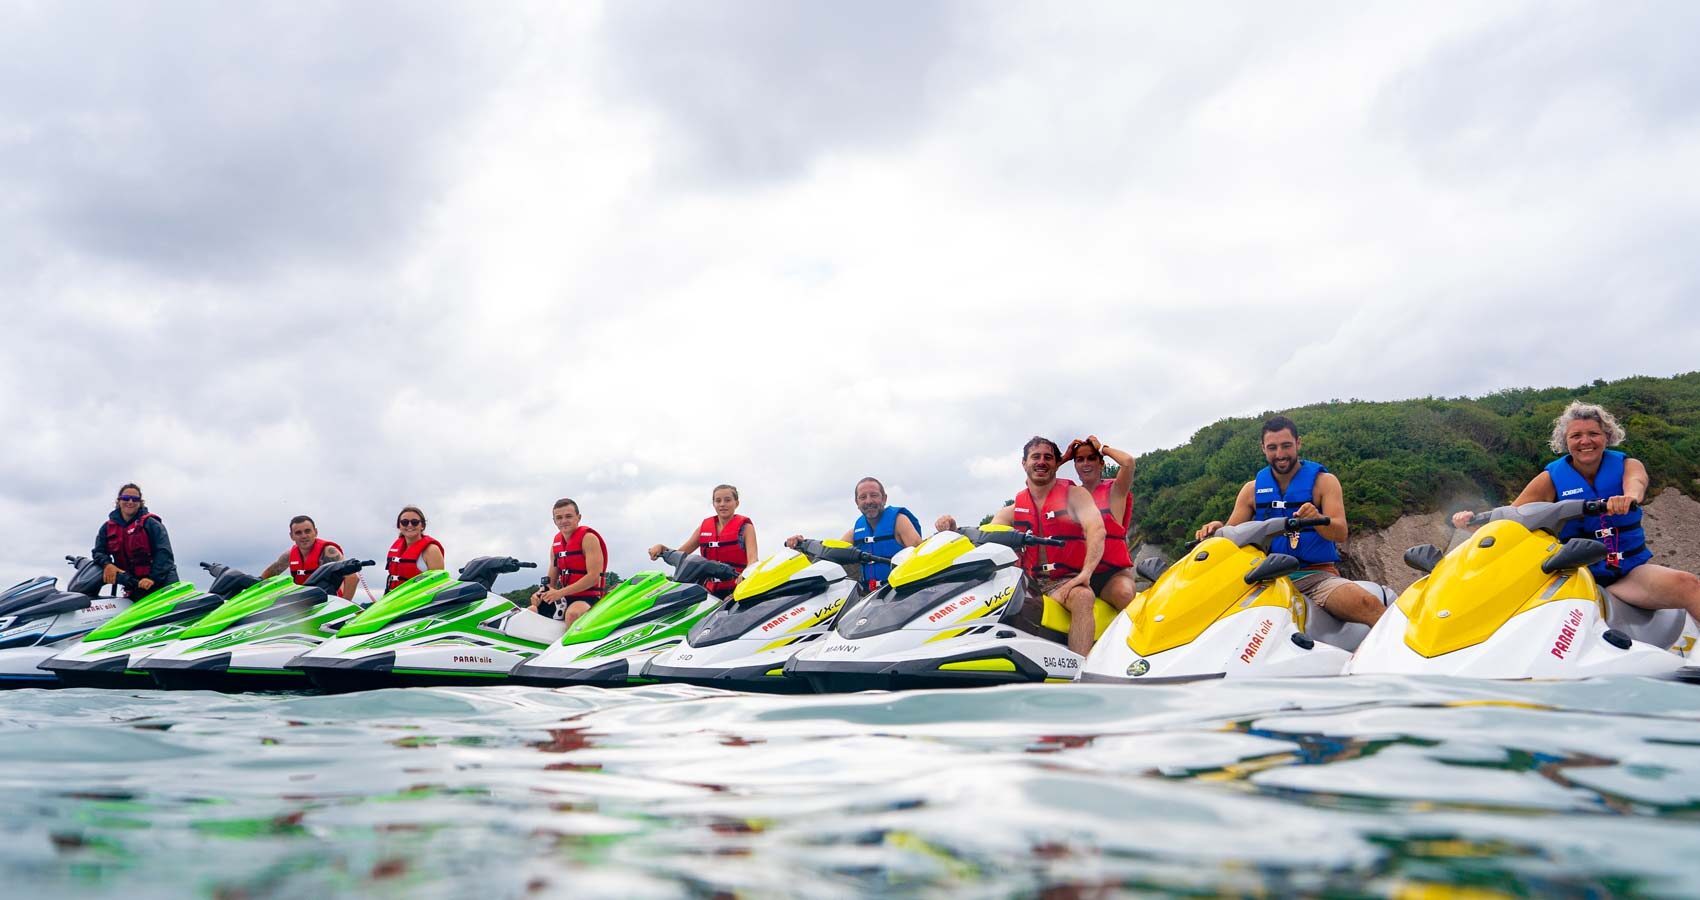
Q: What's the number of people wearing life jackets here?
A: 10